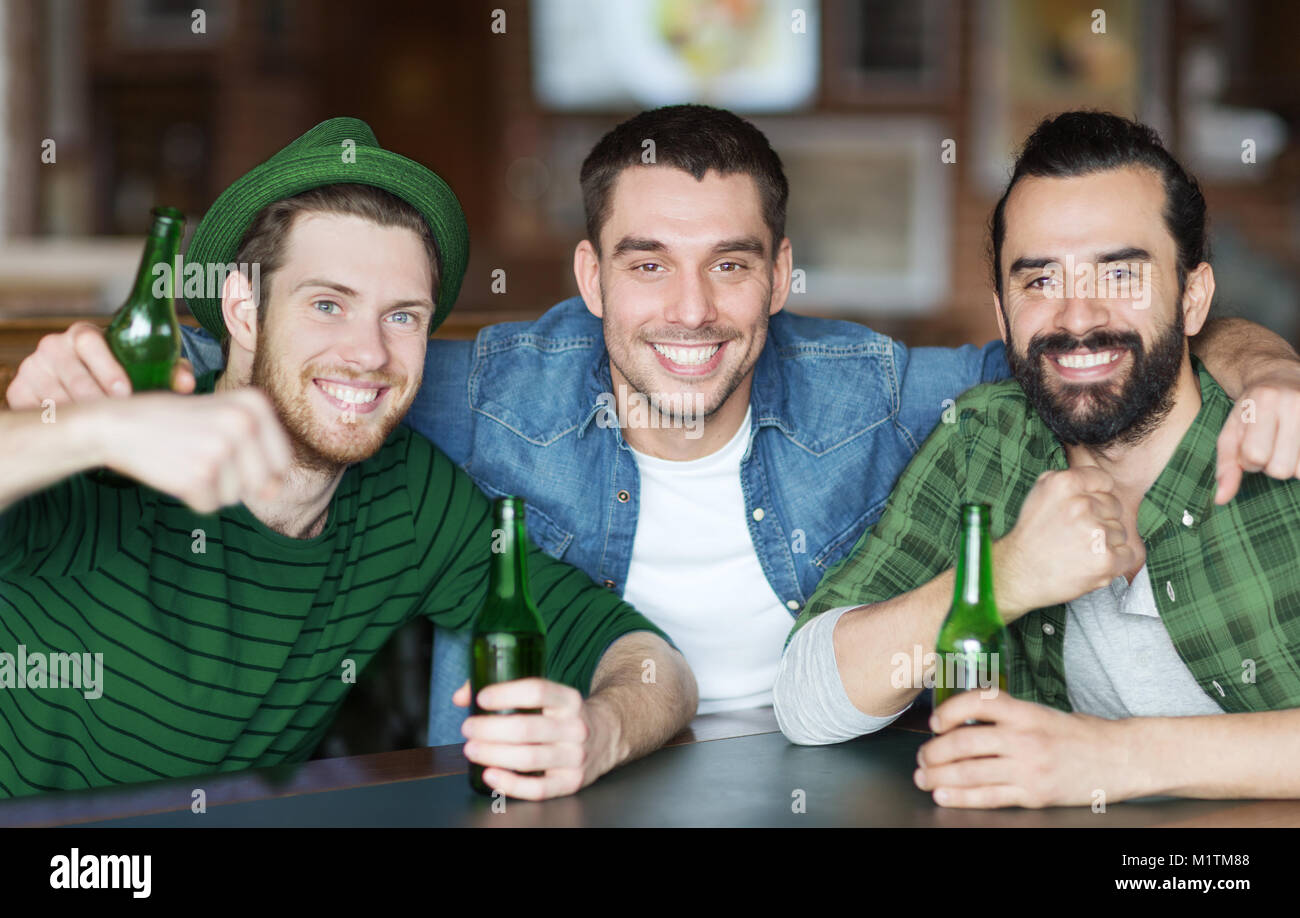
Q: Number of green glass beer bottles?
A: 3